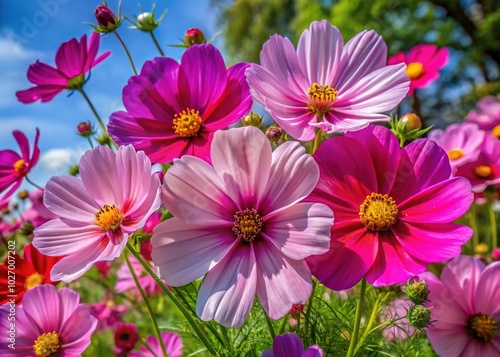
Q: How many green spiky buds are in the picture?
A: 2